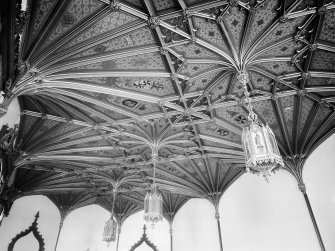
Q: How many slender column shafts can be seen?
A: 5